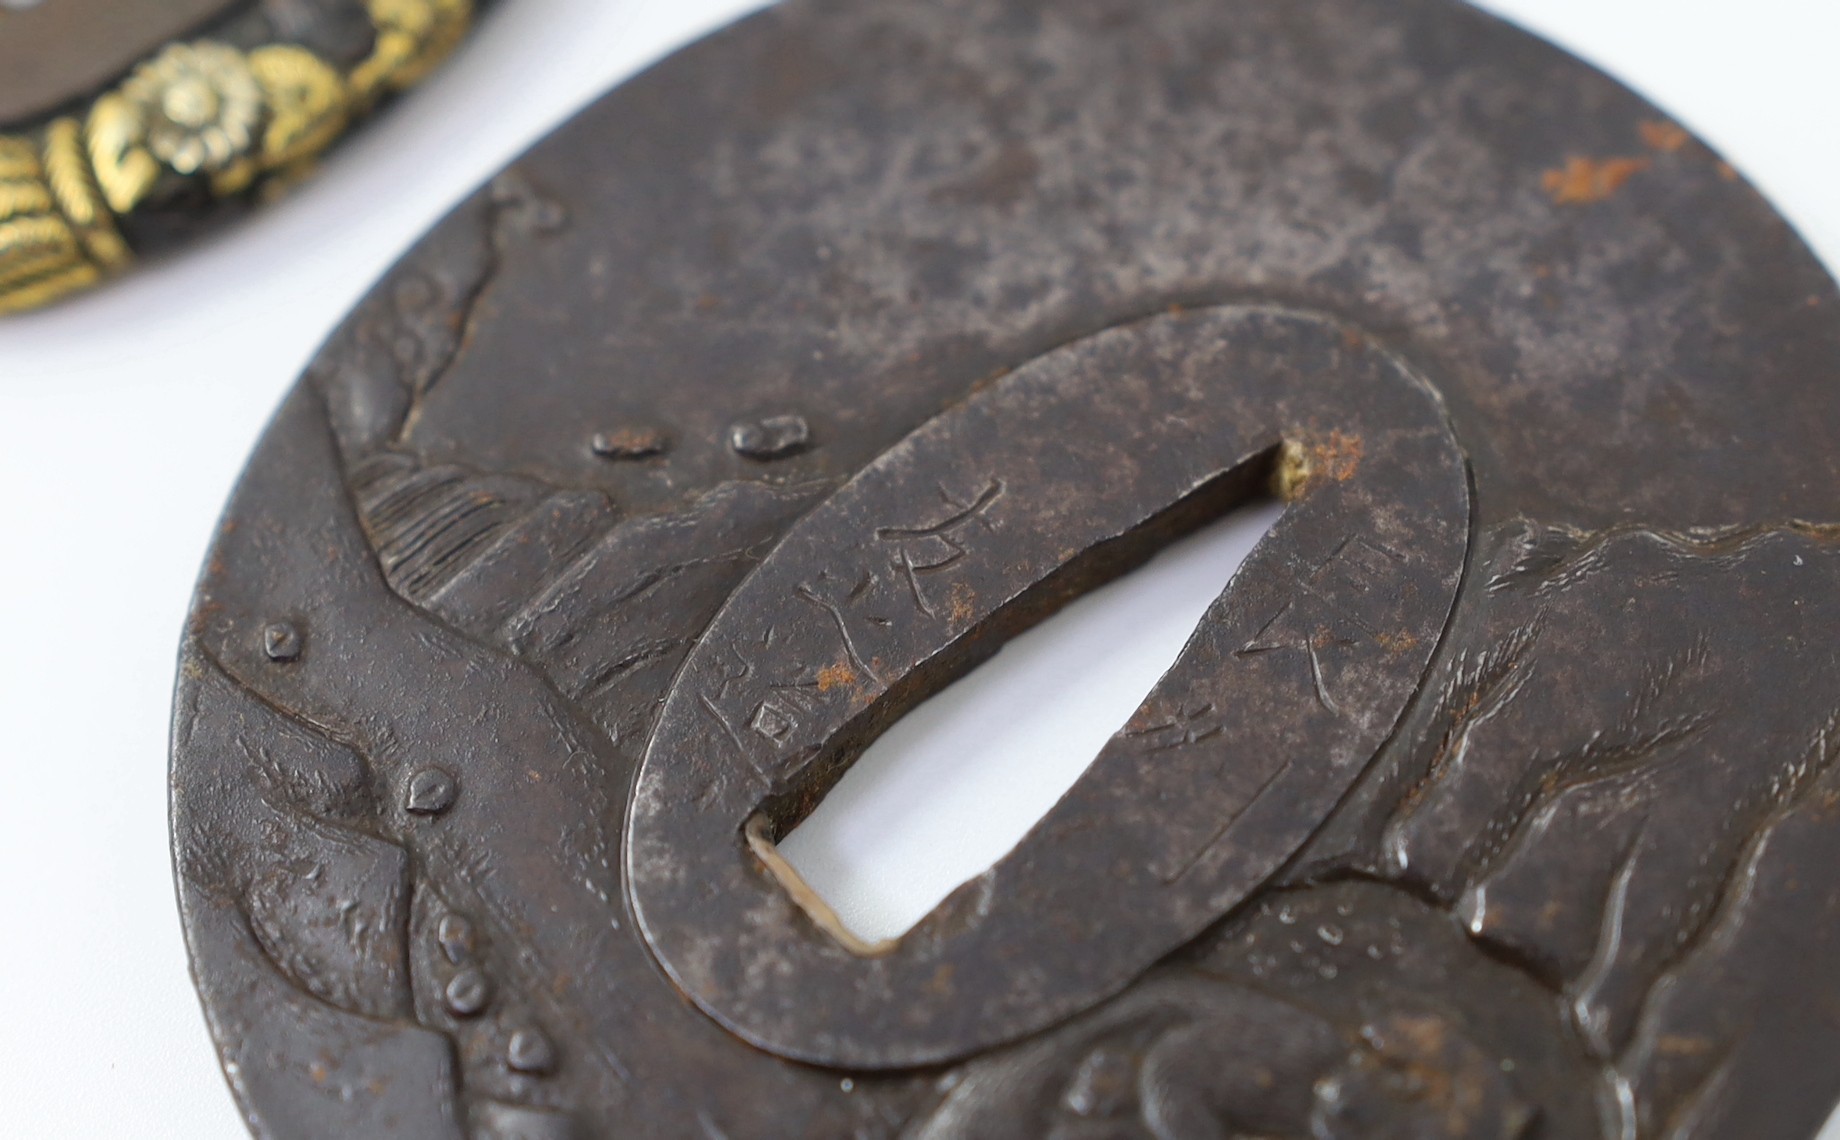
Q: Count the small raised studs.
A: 7